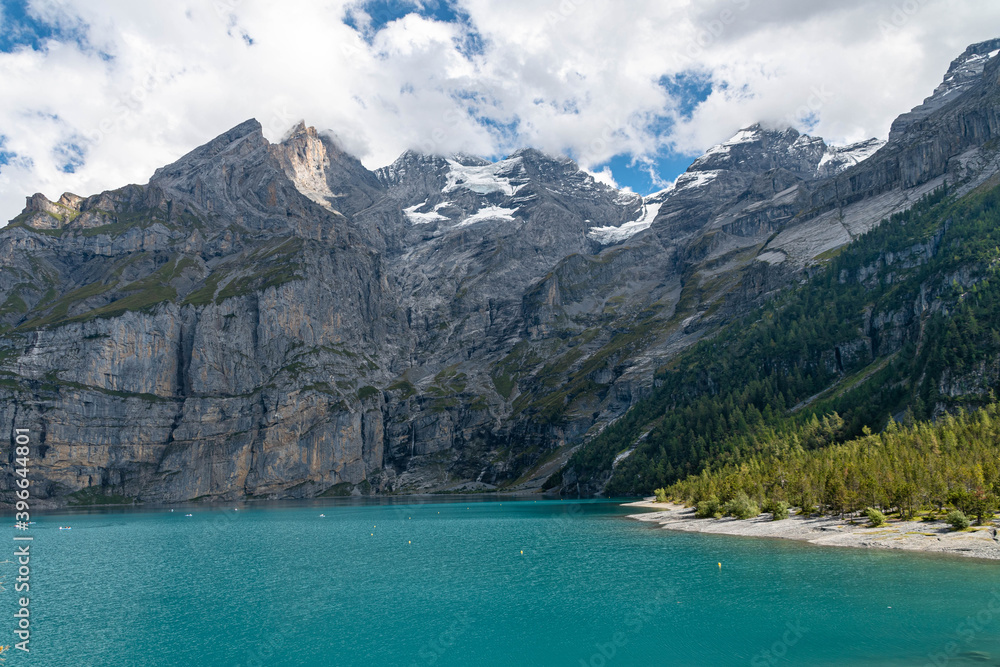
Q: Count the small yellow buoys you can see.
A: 12